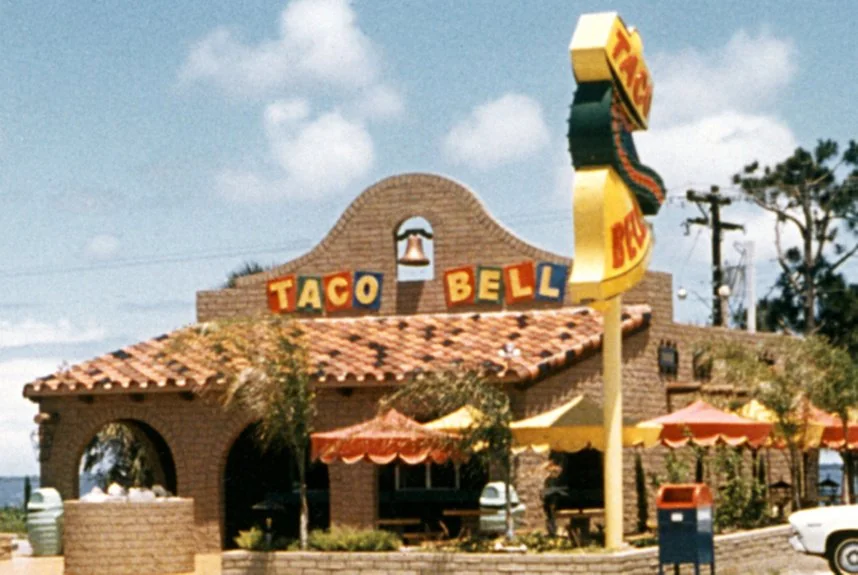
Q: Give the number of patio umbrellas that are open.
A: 6